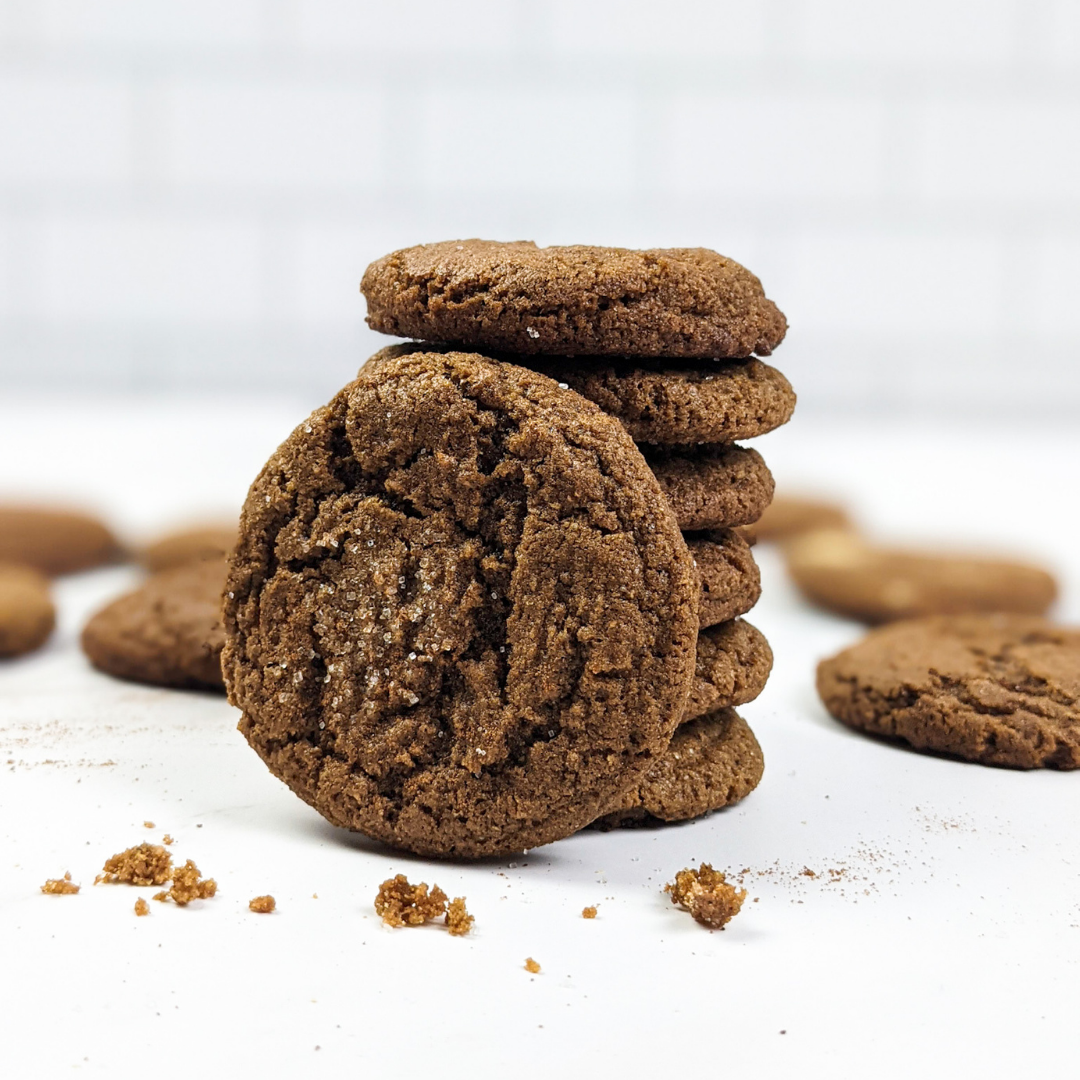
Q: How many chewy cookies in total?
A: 14